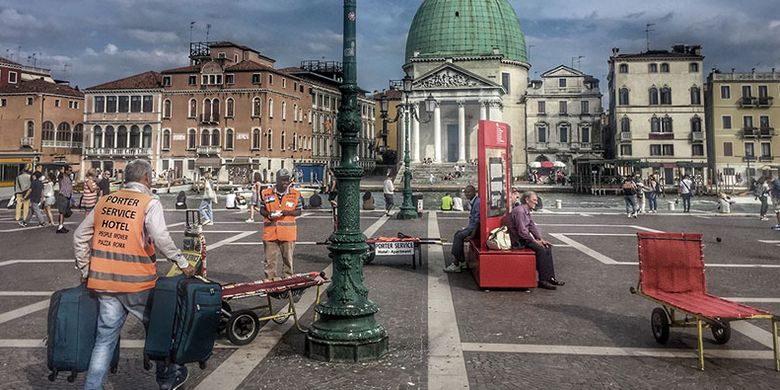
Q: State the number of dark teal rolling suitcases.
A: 2